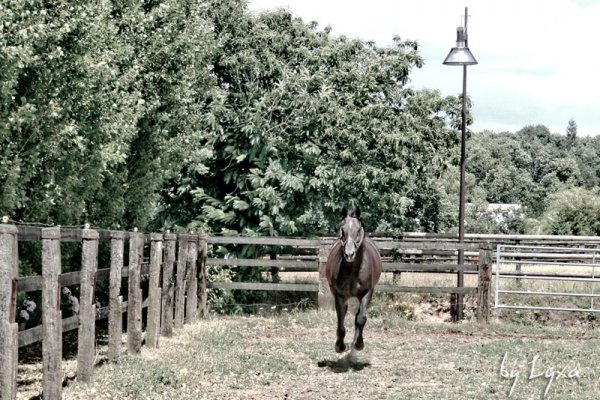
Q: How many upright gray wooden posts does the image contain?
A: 12